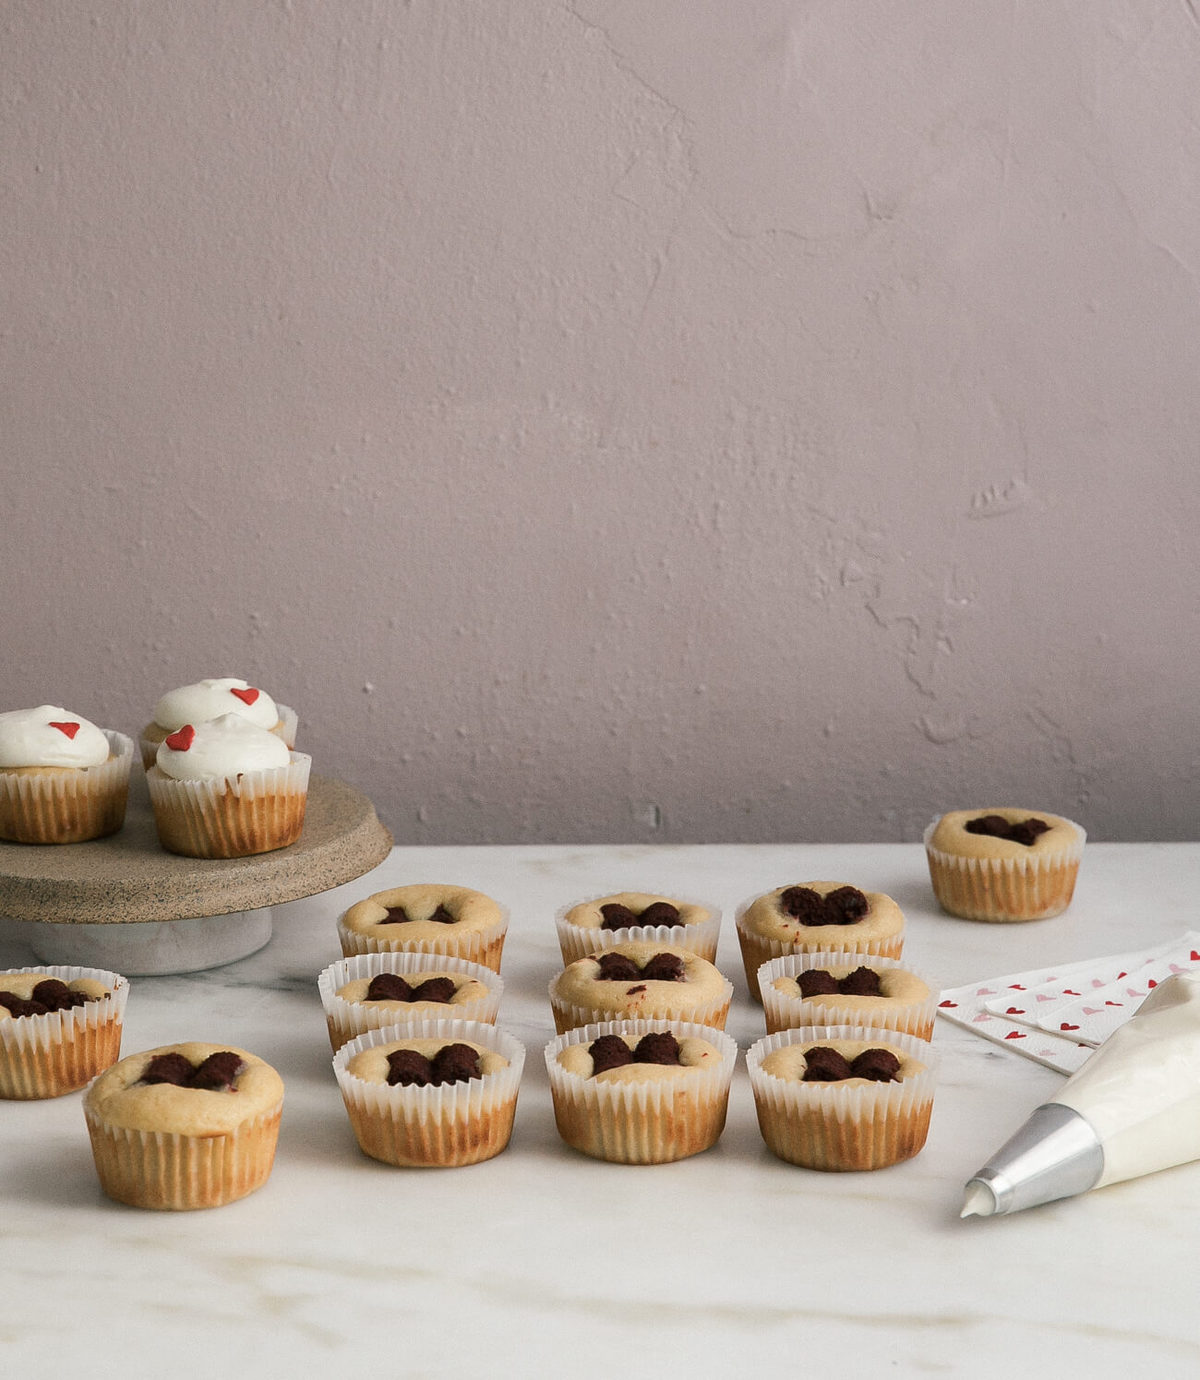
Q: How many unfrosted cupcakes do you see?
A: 12